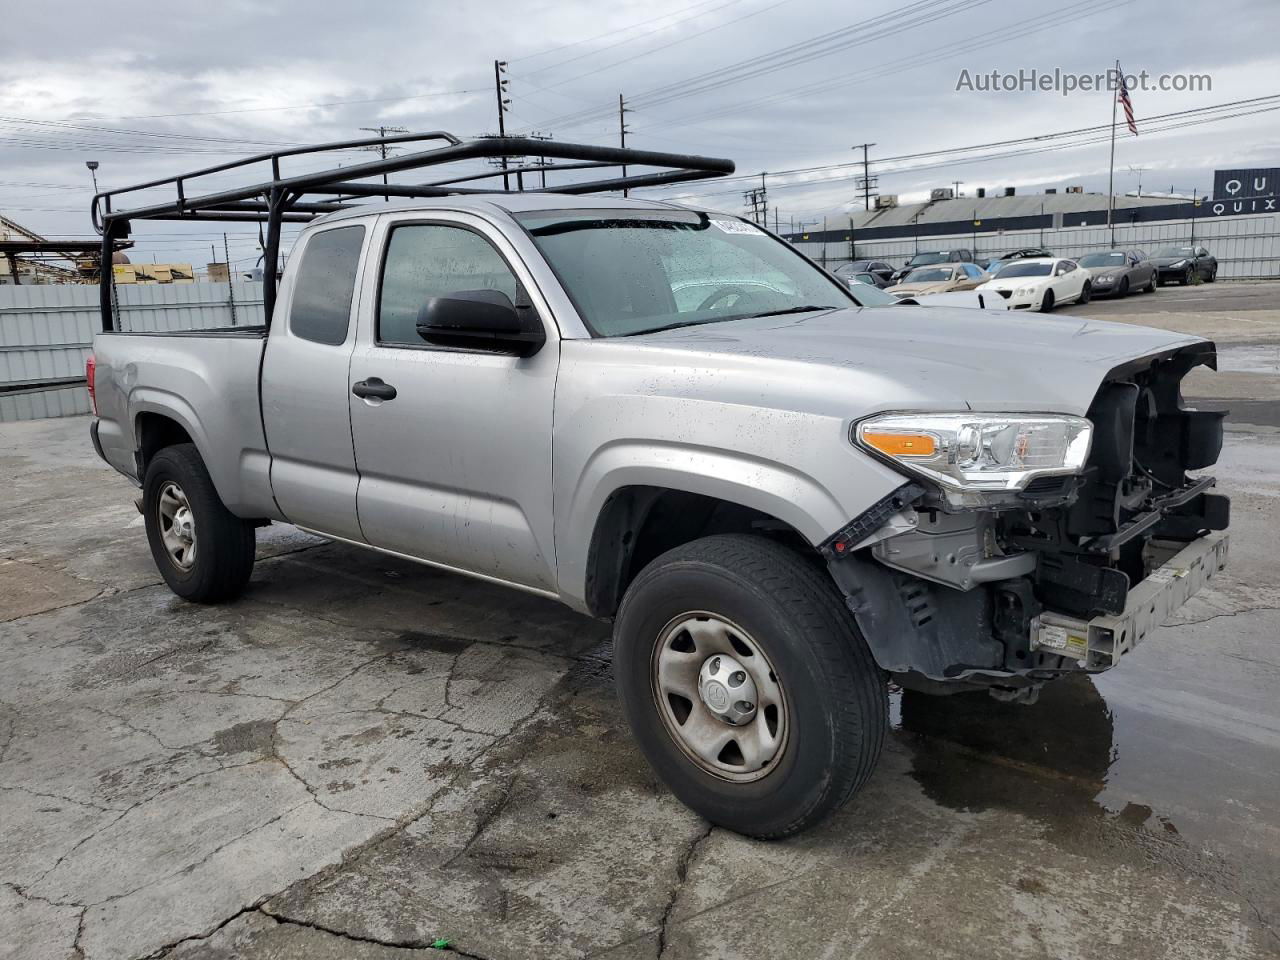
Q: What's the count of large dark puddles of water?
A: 1